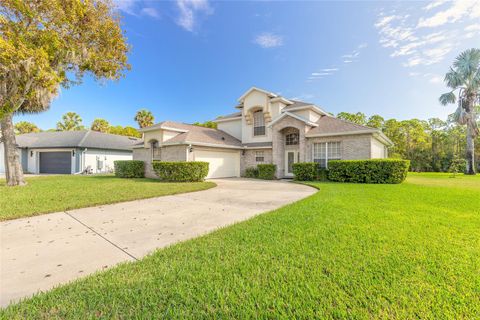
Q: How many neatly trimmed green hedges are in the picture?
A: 5